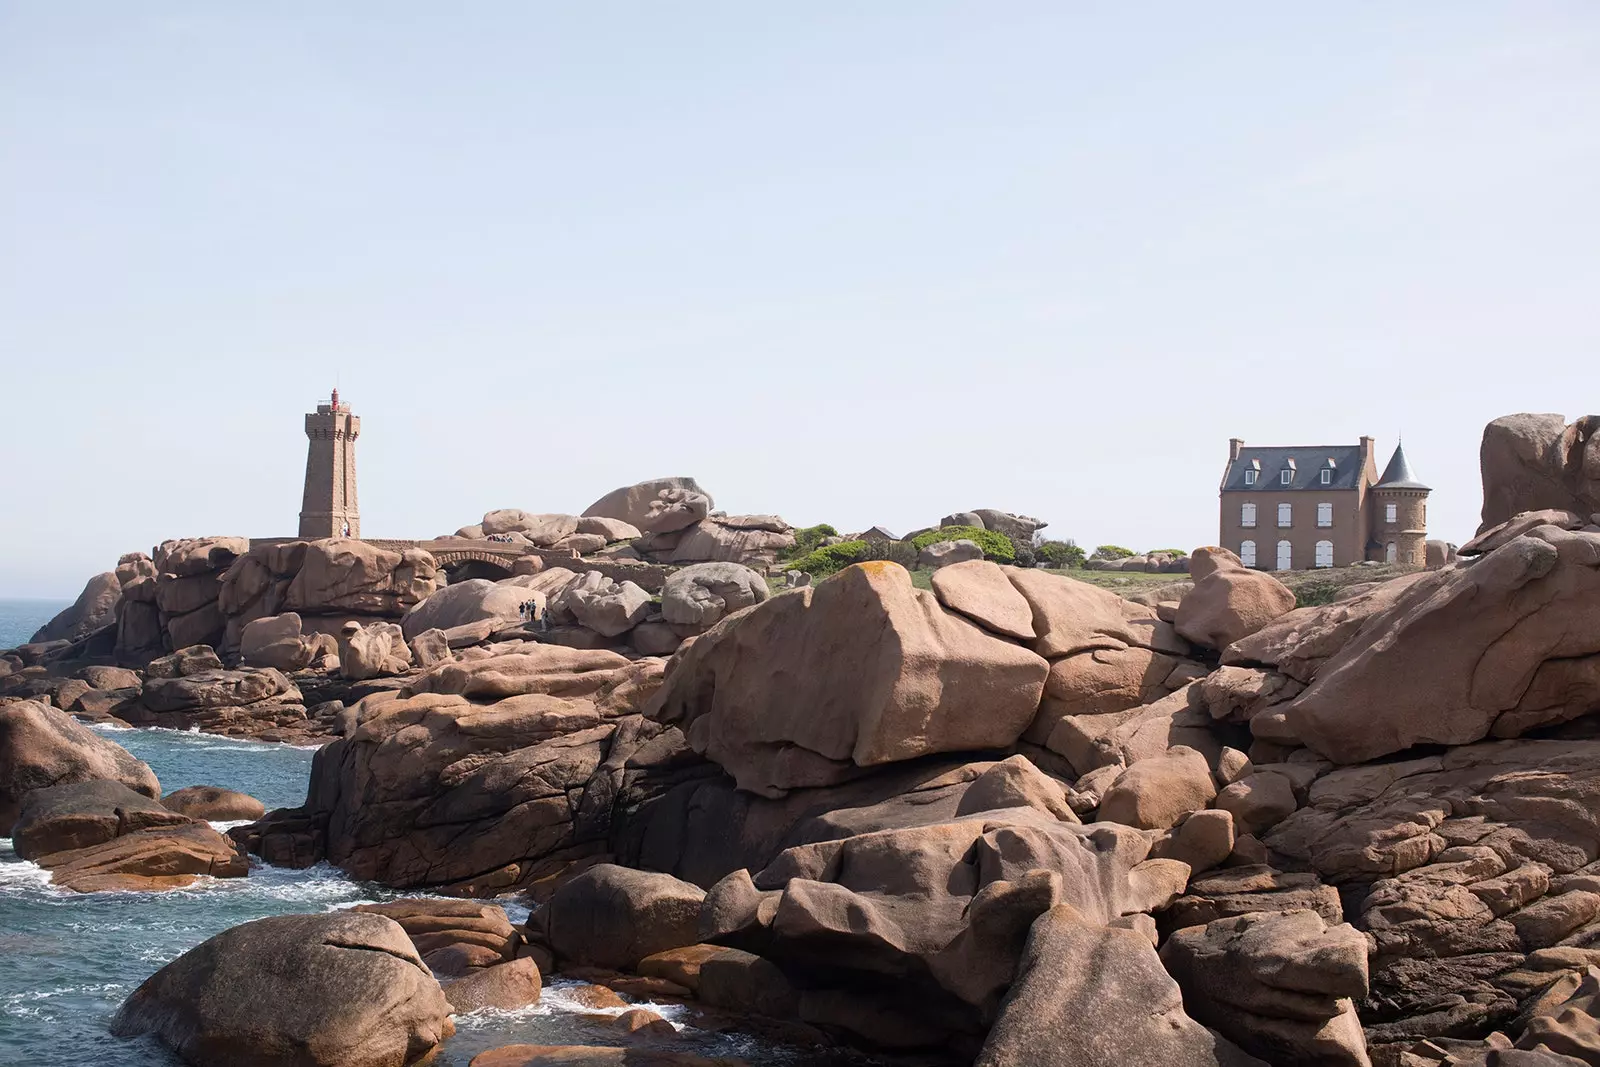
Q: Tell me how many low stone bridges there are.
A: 1